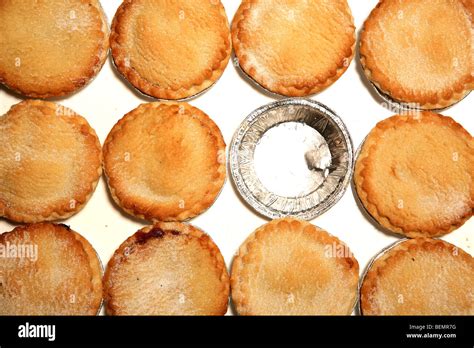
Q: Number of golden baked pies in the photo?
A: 11